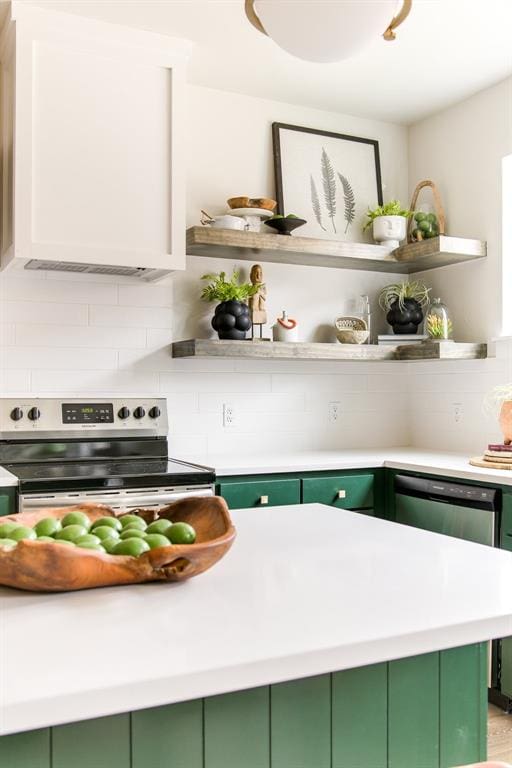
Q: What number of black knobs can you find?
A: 5